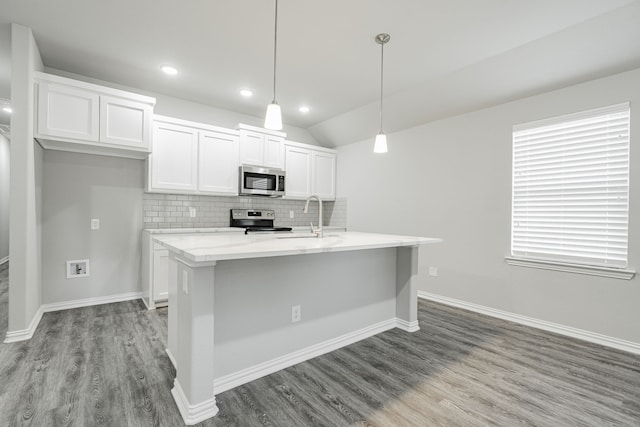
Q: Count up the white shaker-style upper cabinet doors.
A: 8